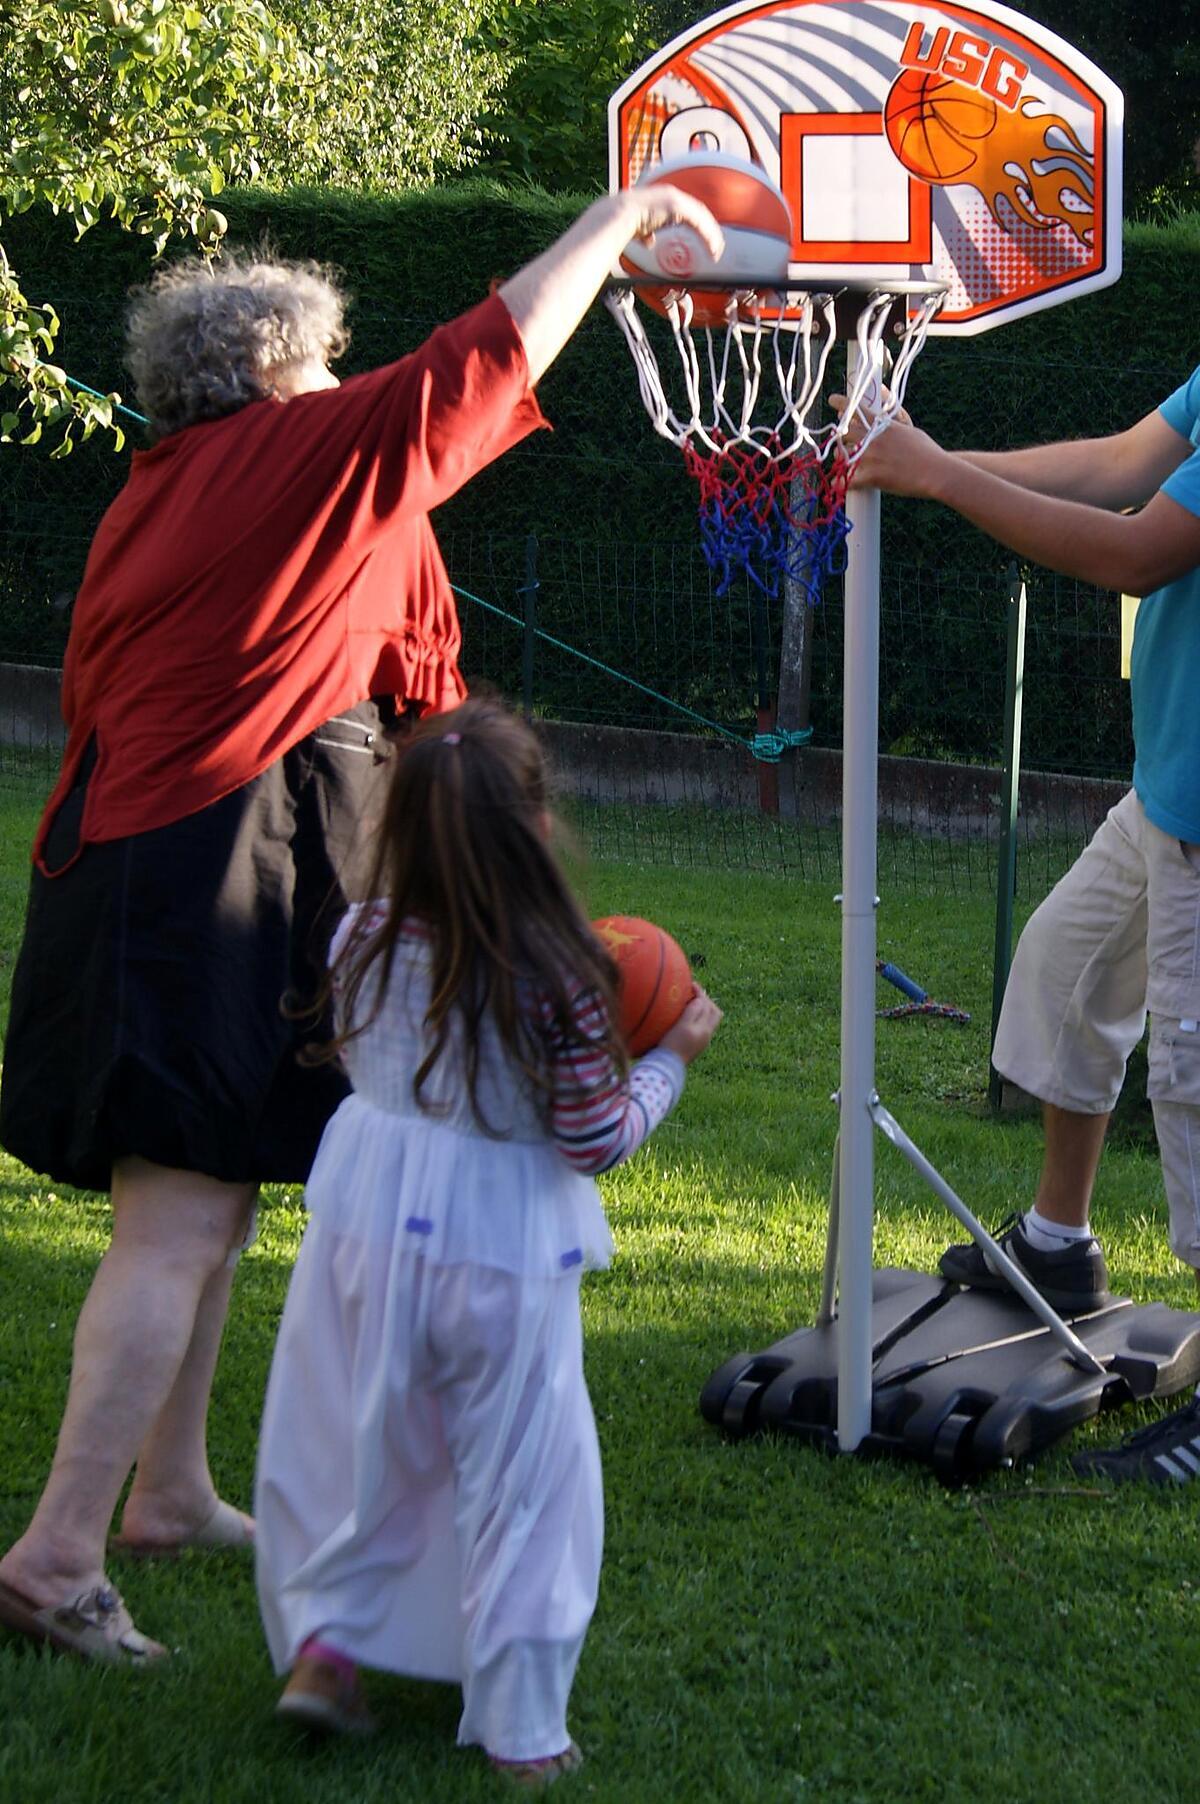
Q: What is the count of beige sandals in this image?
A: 2